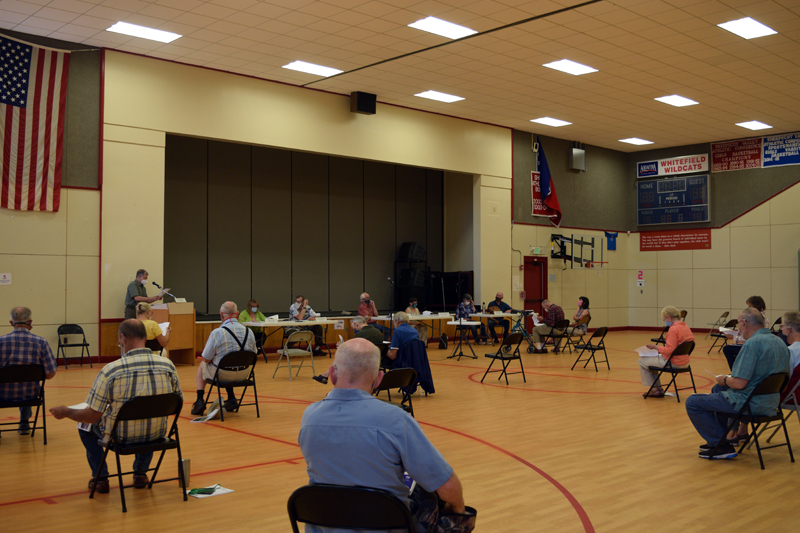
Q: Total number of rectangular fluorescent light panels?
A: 10